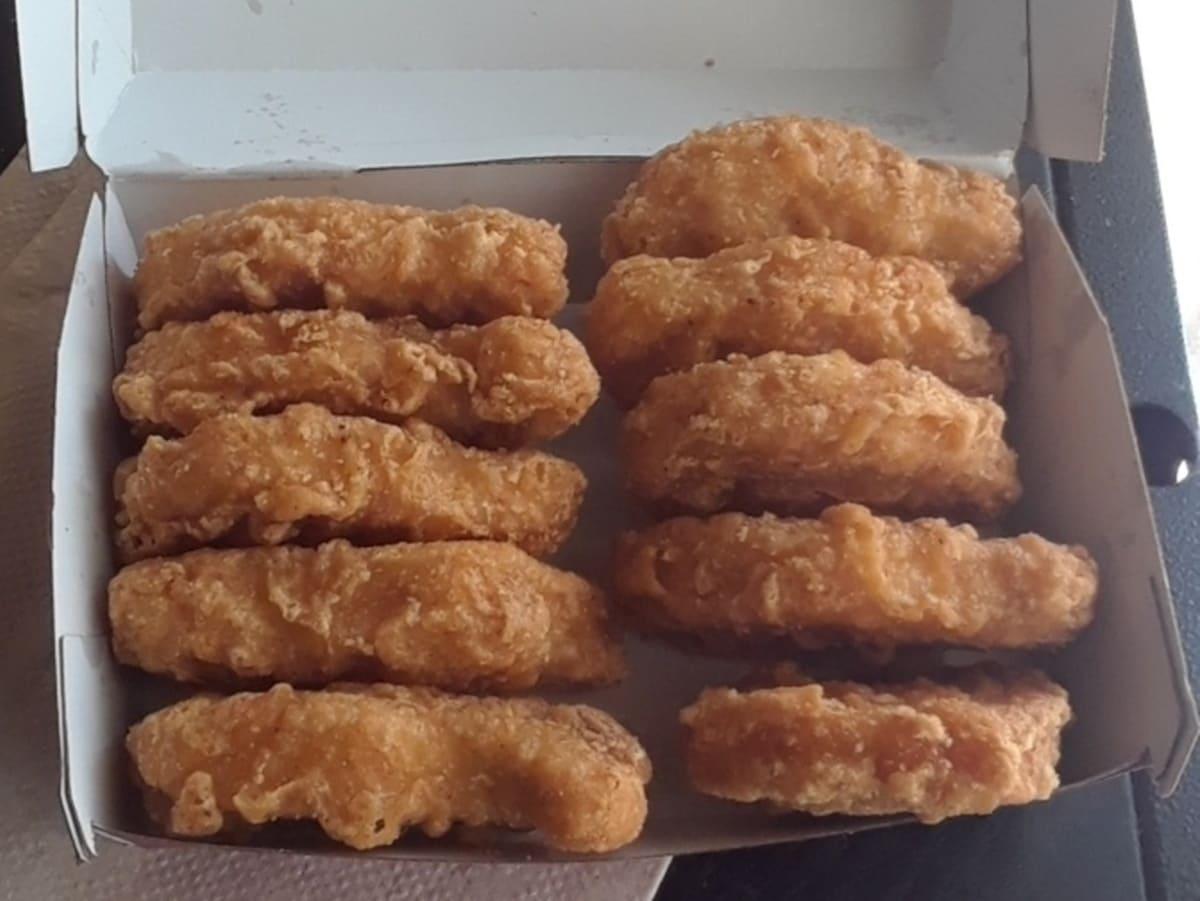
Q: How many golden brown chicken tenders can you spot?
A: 10